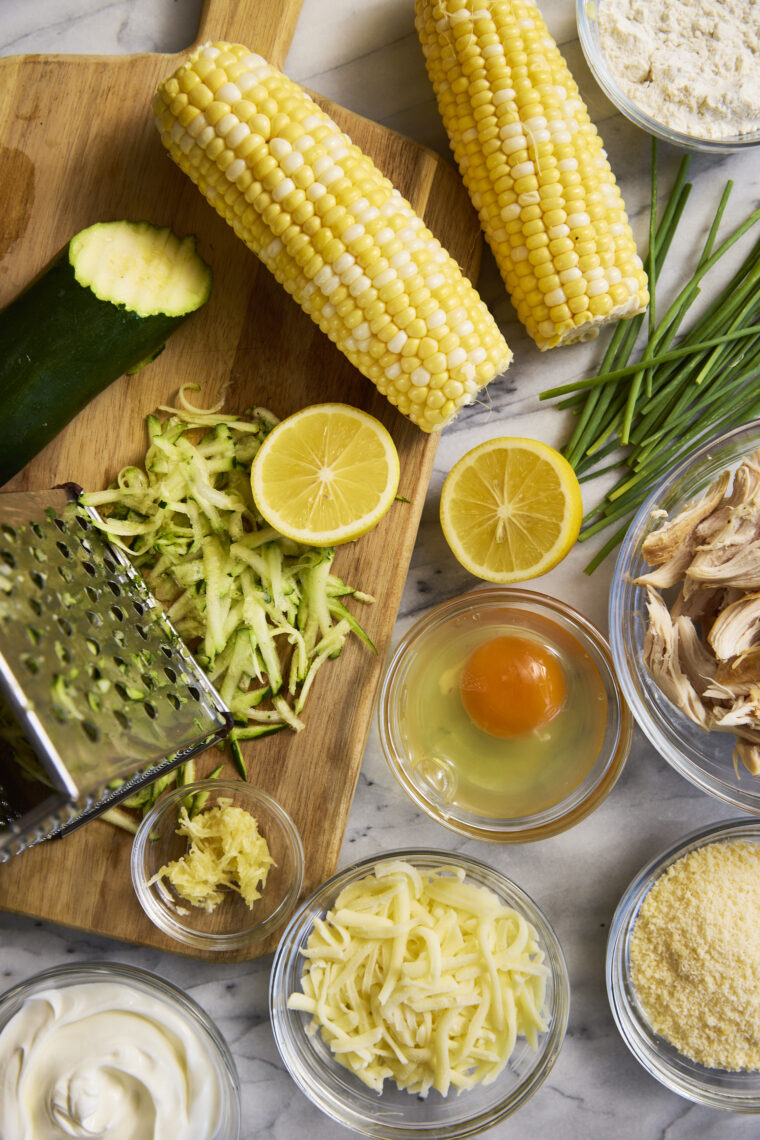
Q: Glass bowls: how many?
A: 7